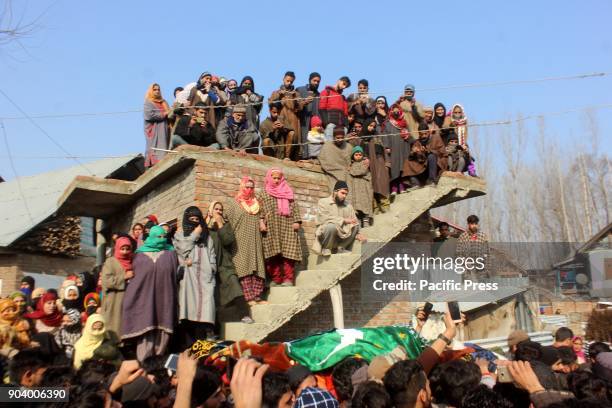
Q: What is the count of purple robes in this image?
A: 1